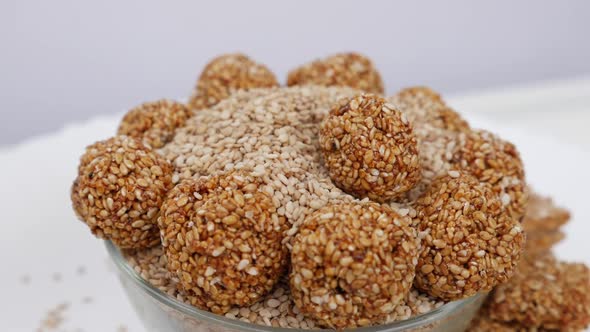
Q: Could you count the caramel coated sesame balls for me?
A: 10